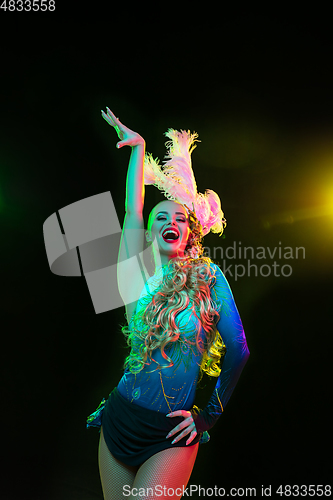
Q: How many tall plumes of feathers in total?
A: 2